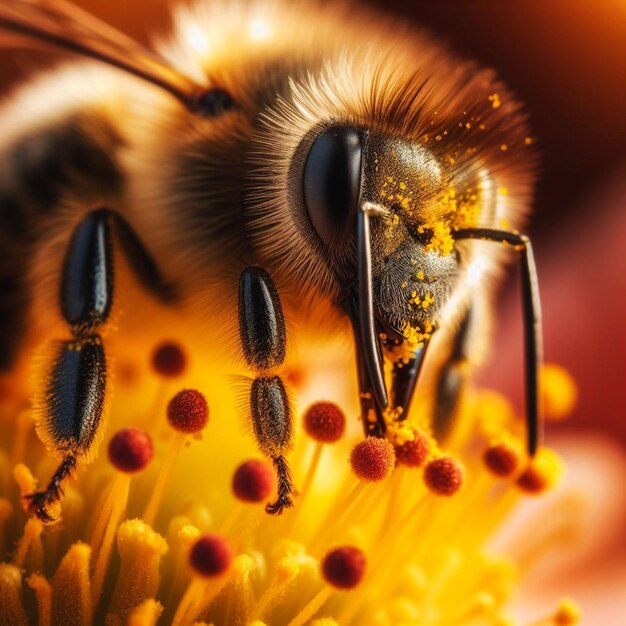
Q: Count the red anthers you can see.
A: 12